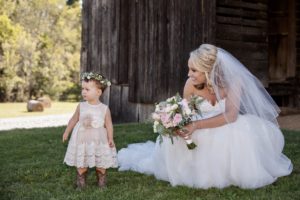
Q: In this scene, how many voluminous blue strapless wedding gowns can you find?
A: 0